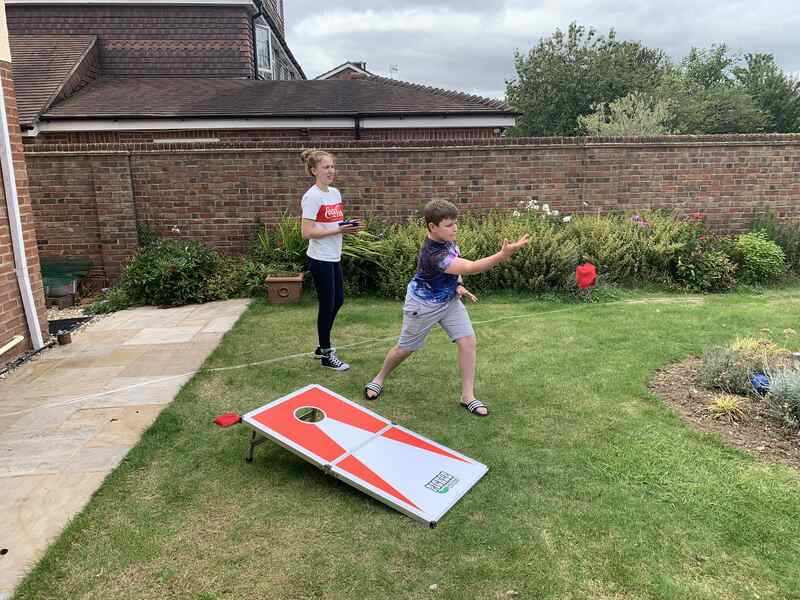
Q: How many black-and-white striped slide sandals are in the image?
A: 2